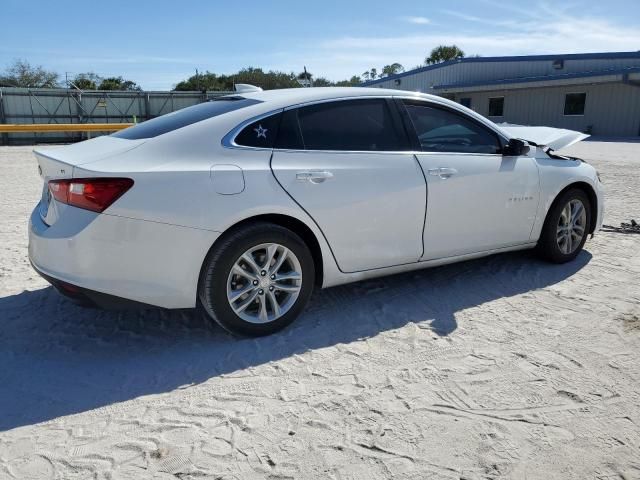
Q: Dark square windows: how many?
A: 2